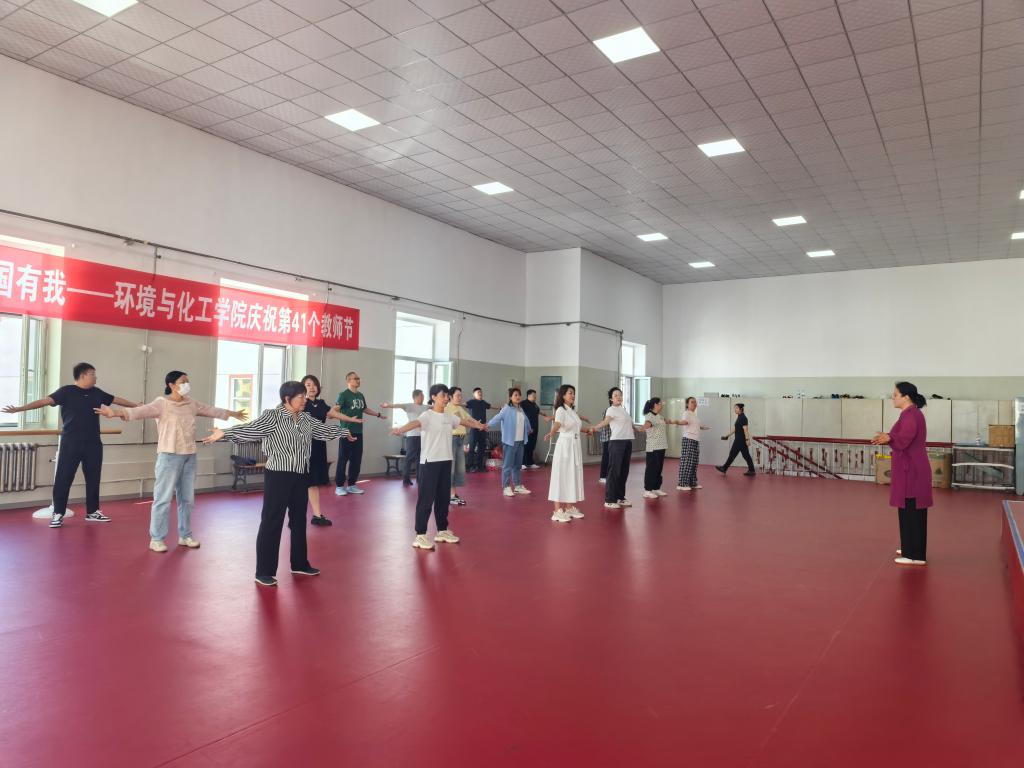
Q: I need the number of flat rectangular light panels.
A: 11